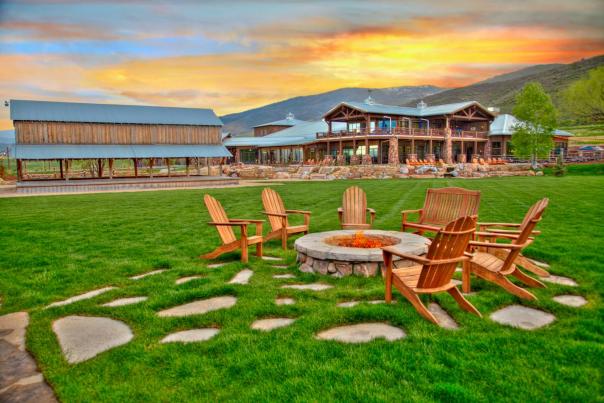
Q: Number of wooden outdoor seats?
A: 7